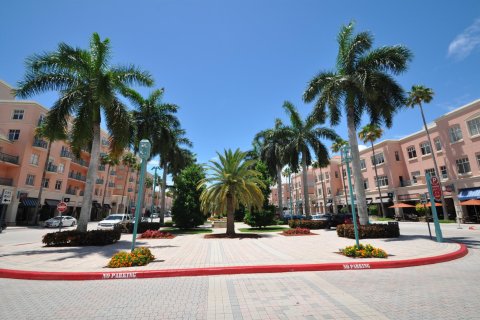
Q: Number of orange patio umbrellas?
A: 3